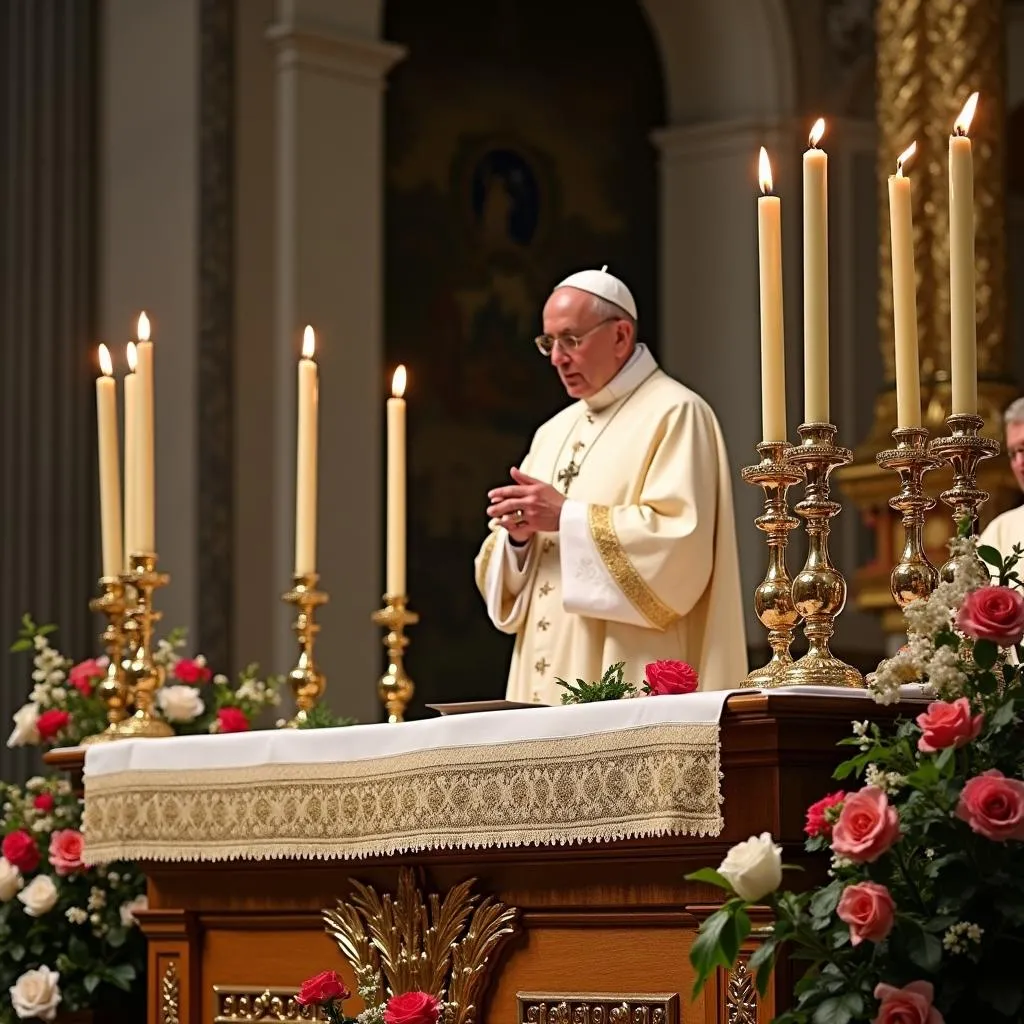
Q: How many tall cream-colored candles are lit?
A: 9